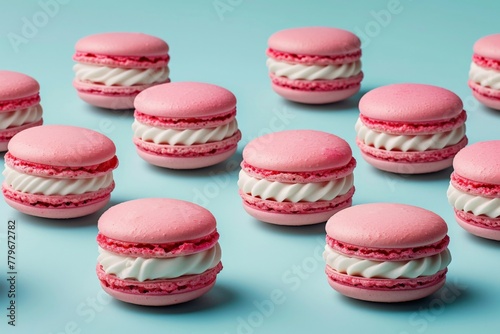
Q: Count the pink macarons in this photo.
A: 11